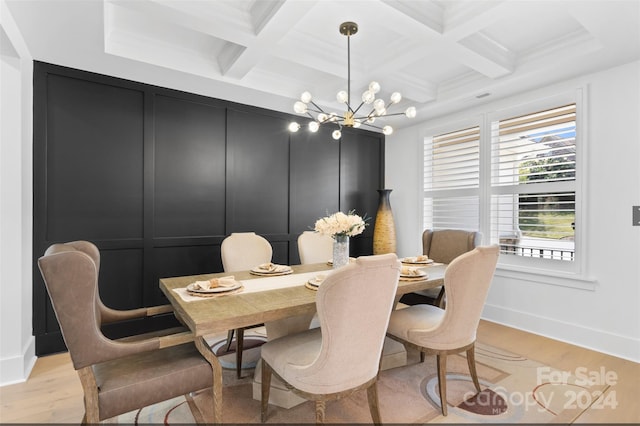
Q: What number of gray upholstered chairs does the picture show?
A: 2